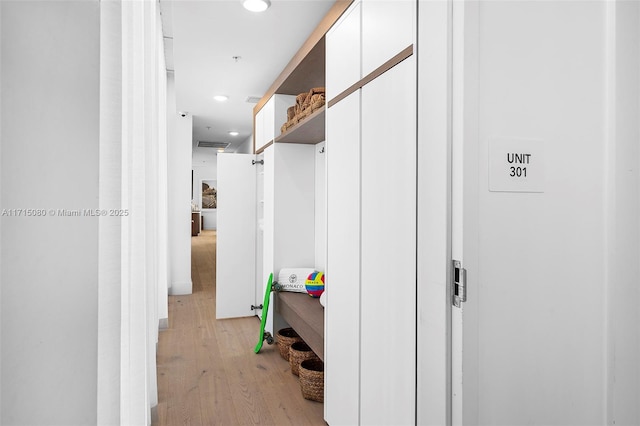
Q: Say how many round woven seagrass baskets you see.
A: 3